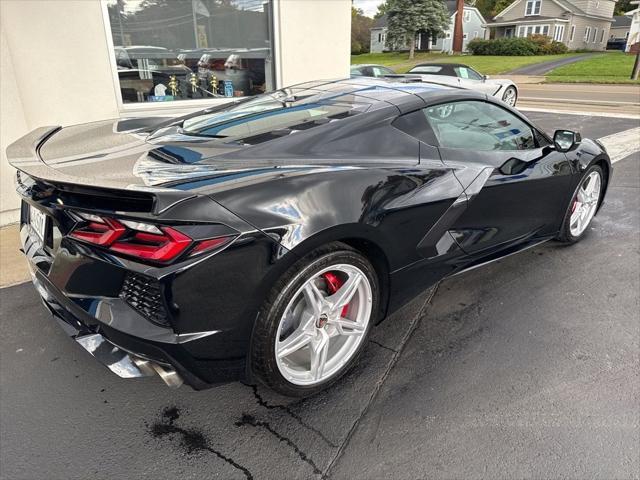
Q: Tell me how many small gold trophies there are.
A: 3